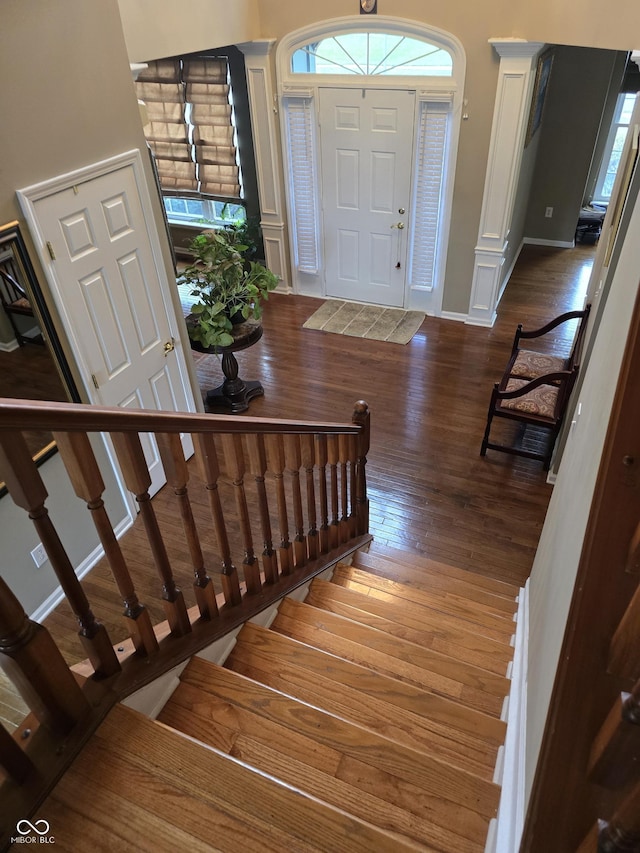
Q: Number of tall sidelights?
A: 2